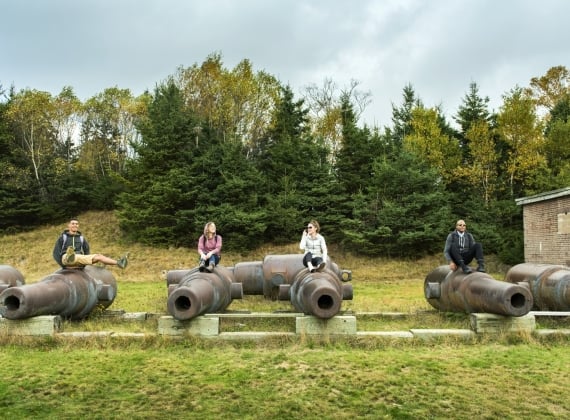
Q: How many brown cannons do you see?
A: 7